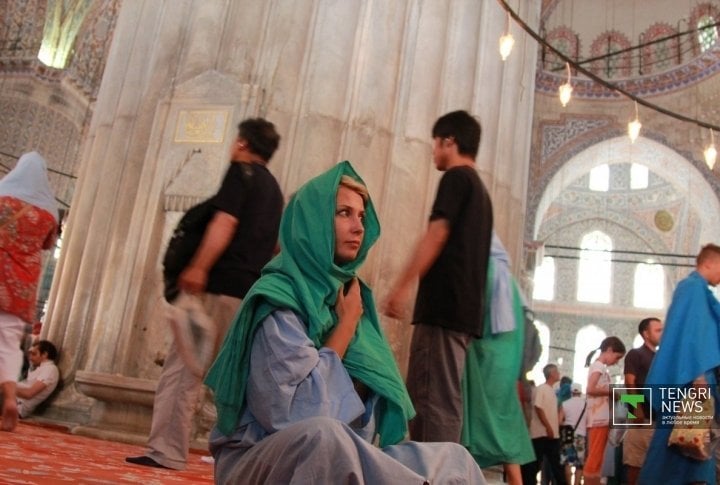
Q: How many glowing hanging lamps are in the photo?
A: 4